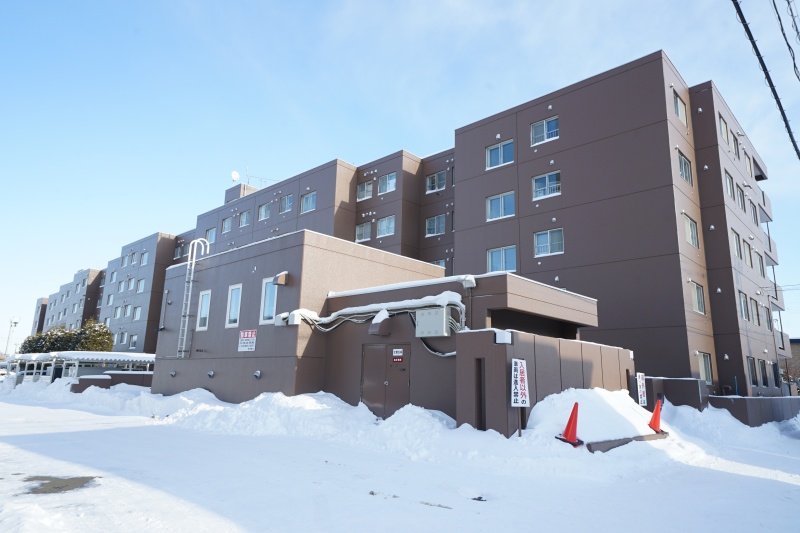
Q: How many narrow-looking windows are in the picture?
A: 3